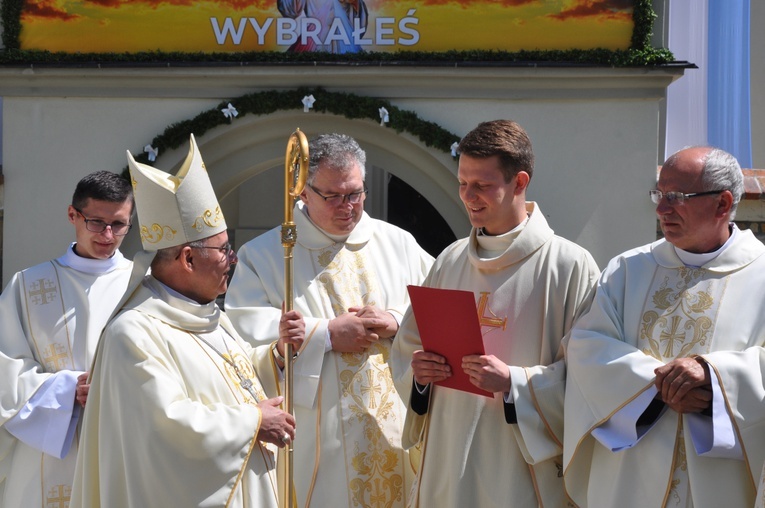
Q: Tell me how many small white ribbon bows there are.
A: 5